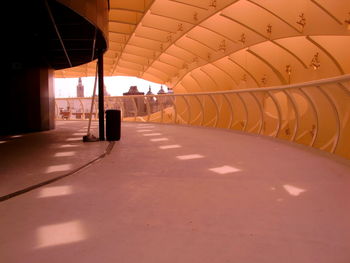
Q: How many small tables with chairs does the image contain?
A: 0